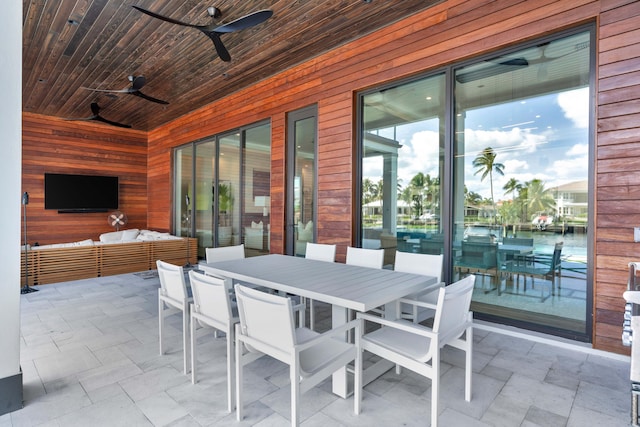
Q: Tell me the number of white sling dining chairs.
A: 8